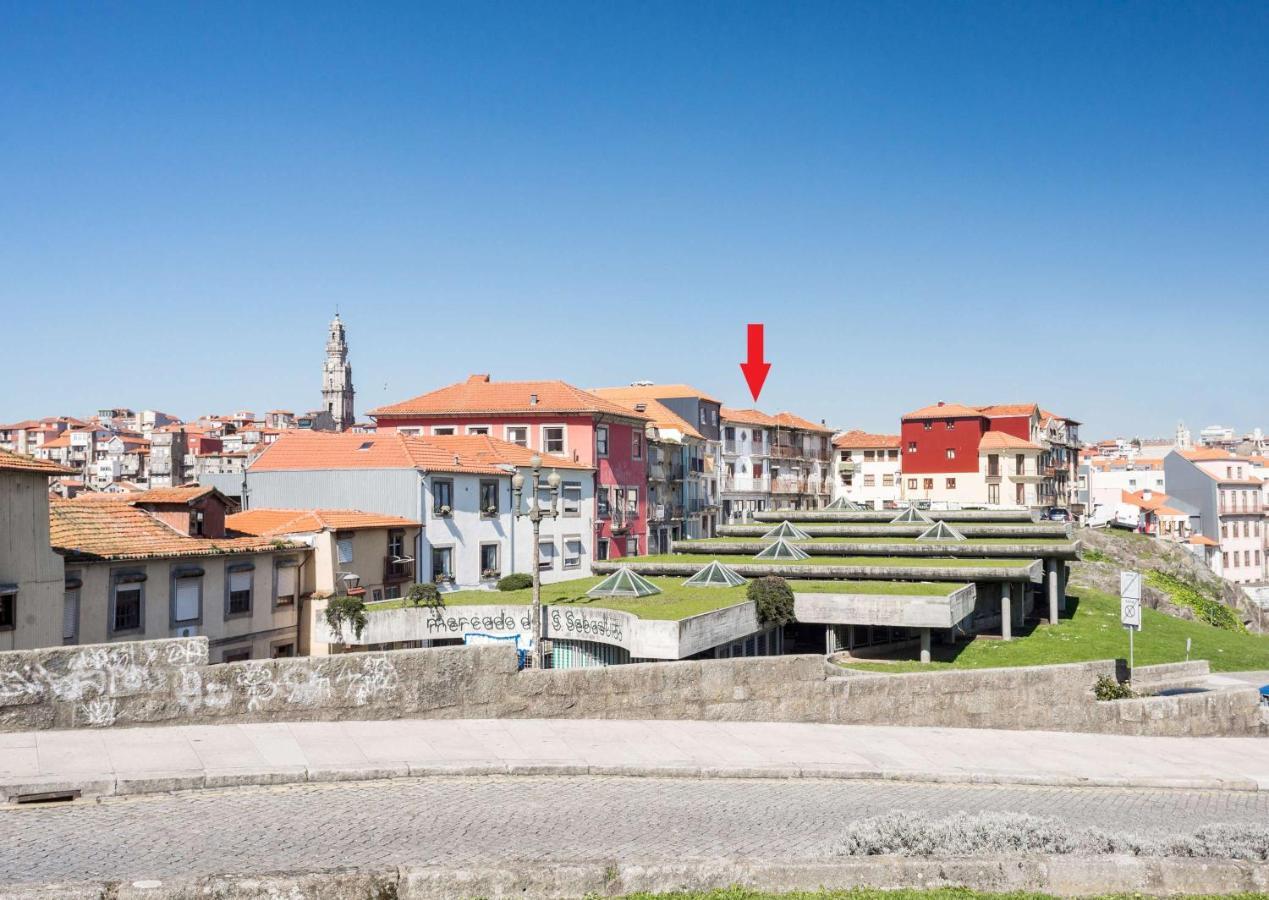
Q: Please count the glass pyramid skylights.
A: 7